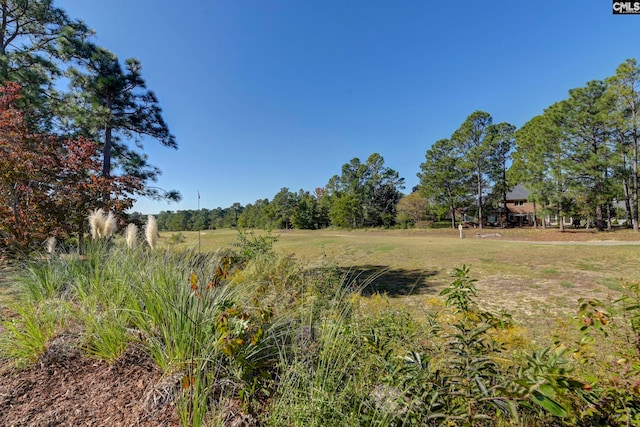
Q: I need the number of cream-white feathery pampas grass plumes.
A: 5